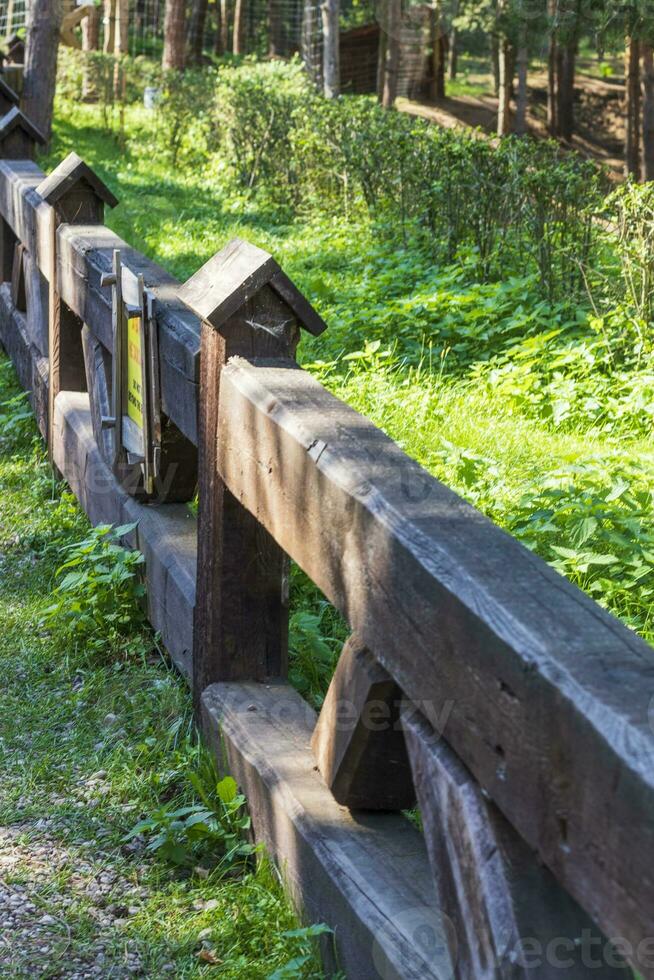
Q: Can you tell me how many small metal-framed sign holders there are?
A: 1